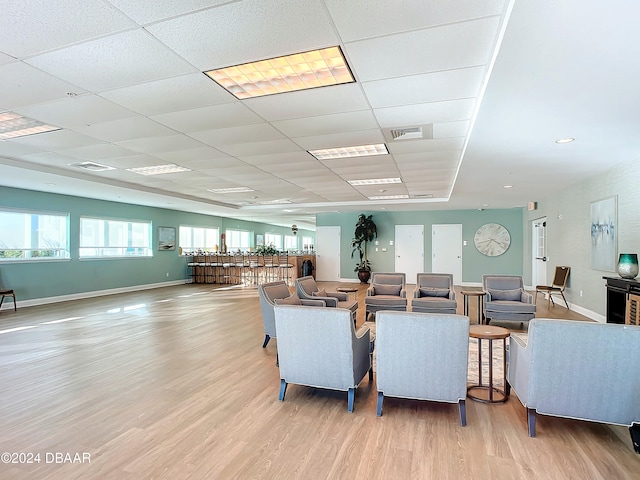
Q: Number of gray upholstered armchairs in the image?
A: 8